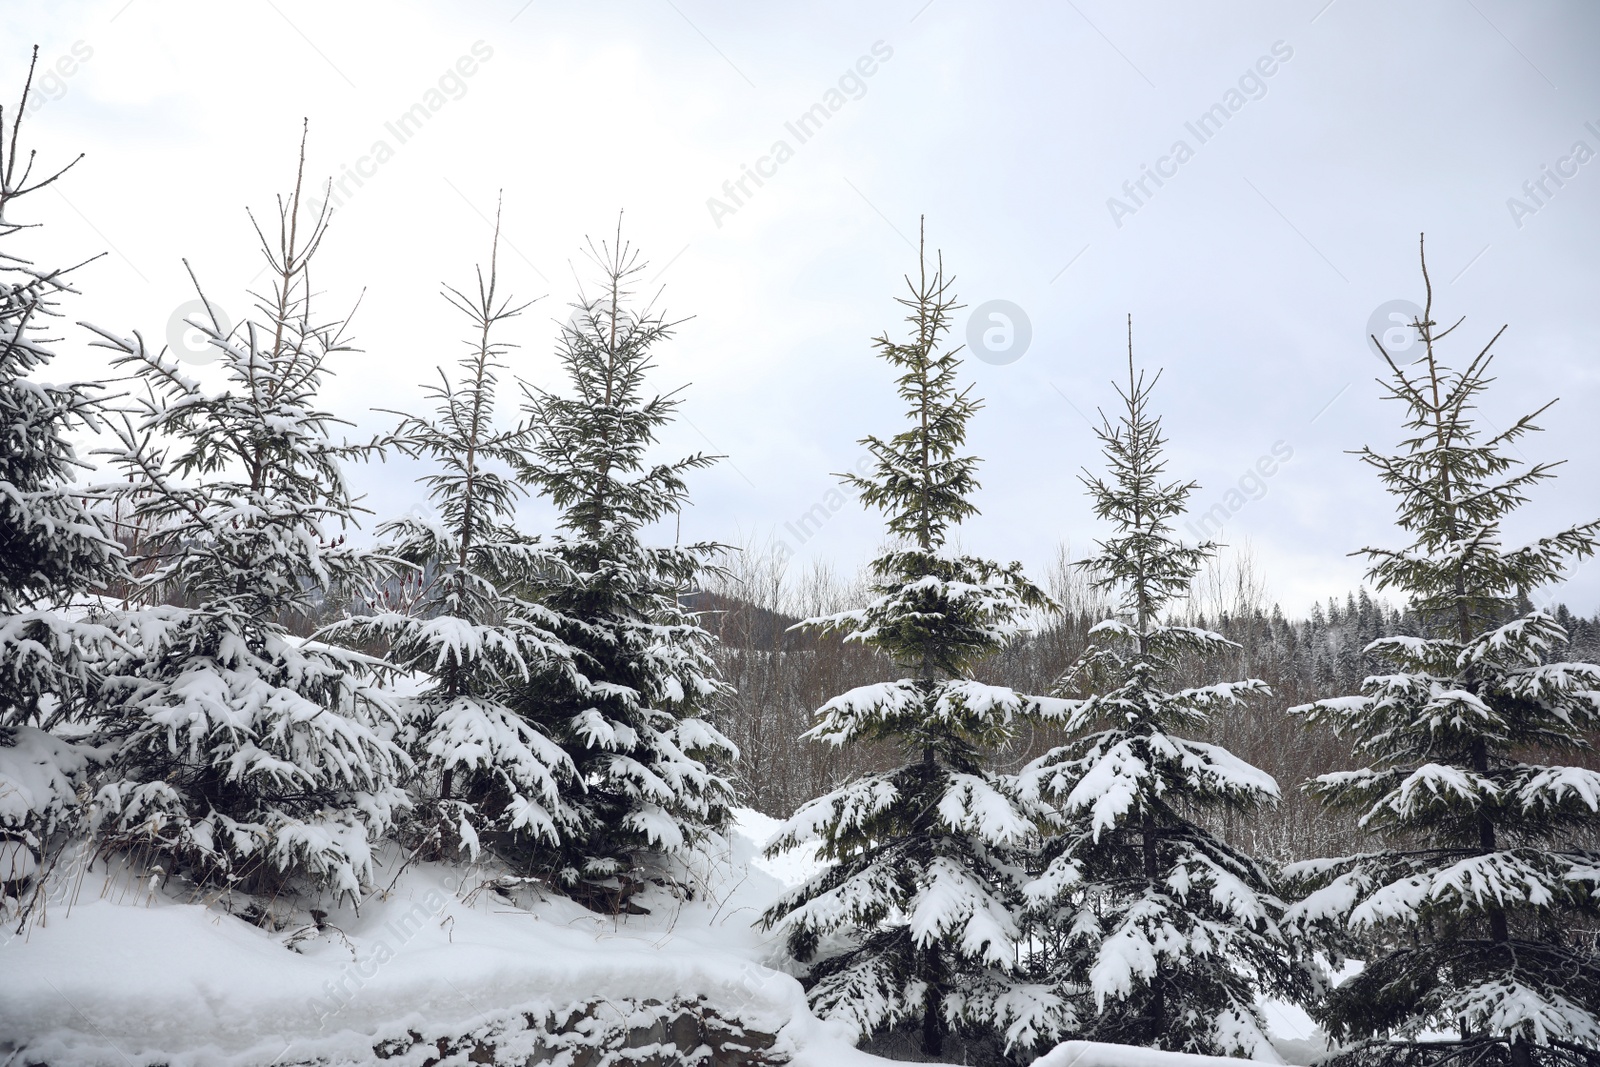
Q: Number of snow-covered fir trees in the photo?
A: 7